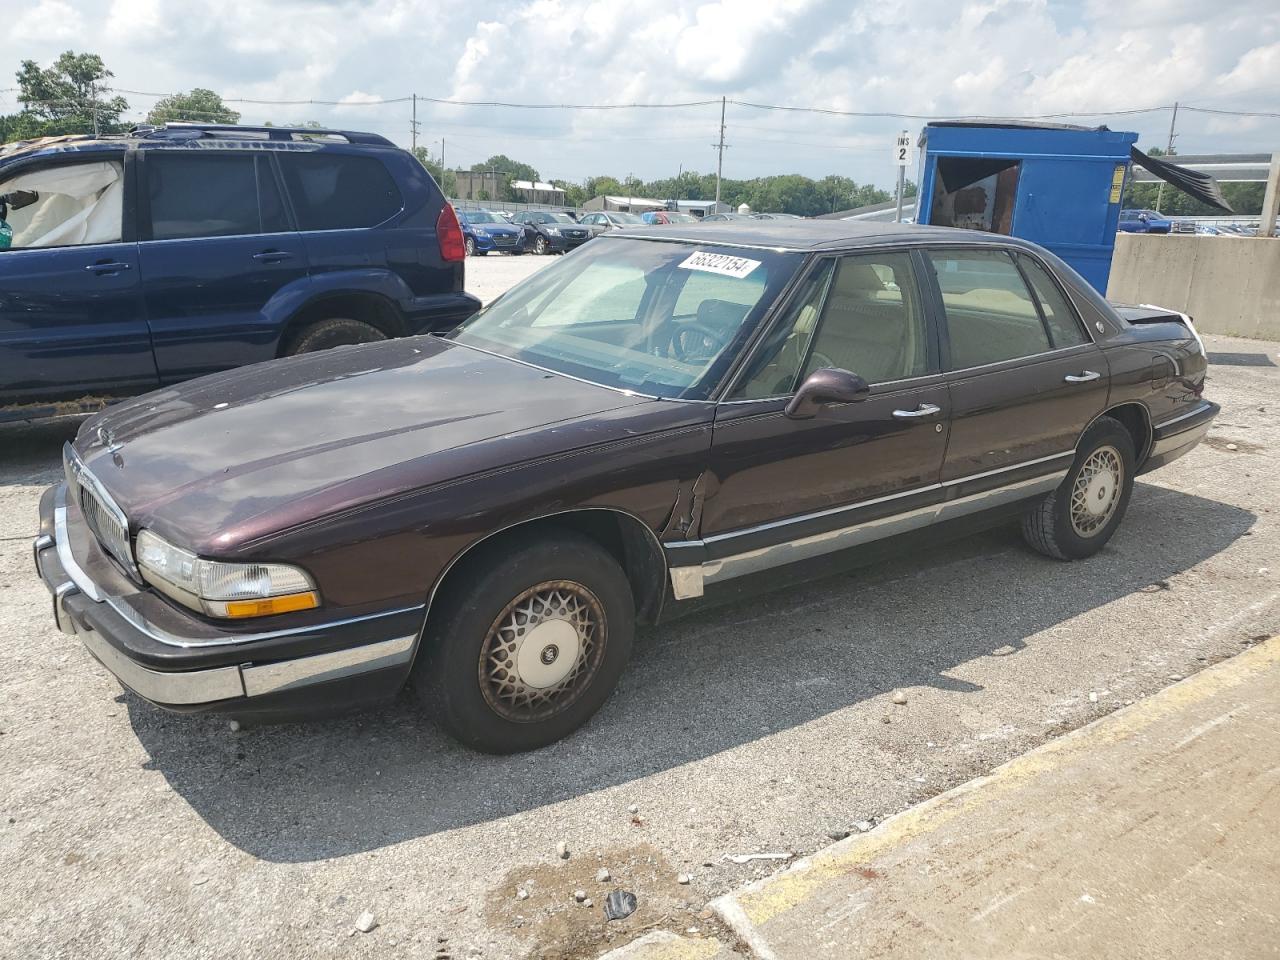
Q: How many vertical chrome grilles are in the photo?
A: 1